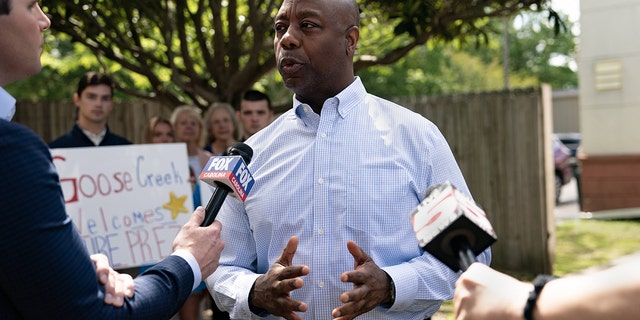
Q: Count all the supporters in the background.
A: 5